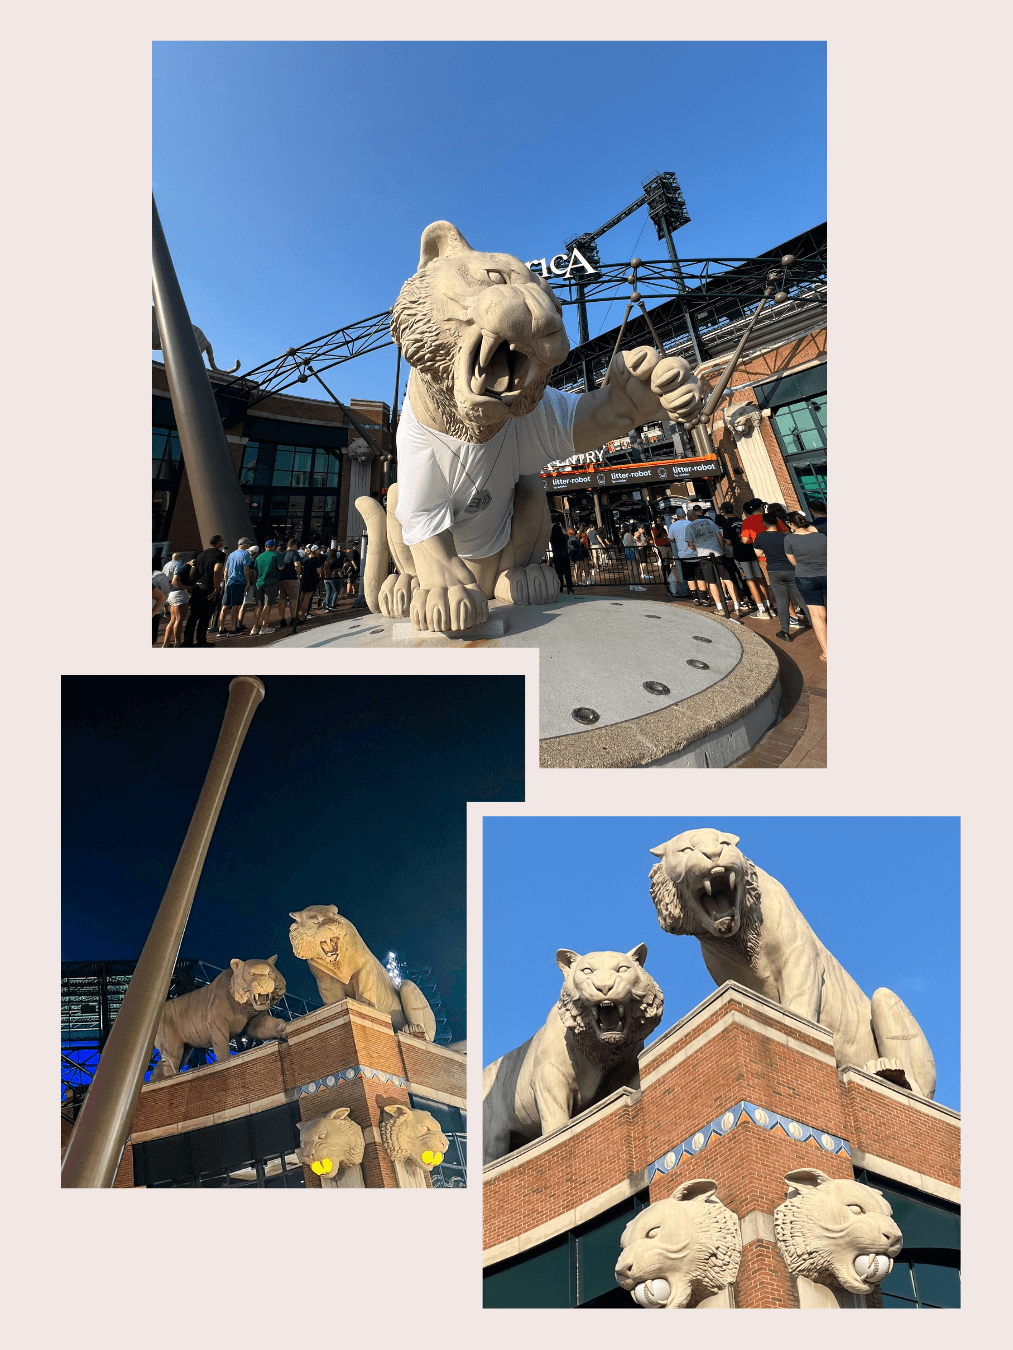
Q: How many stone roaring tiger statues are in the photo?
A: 5